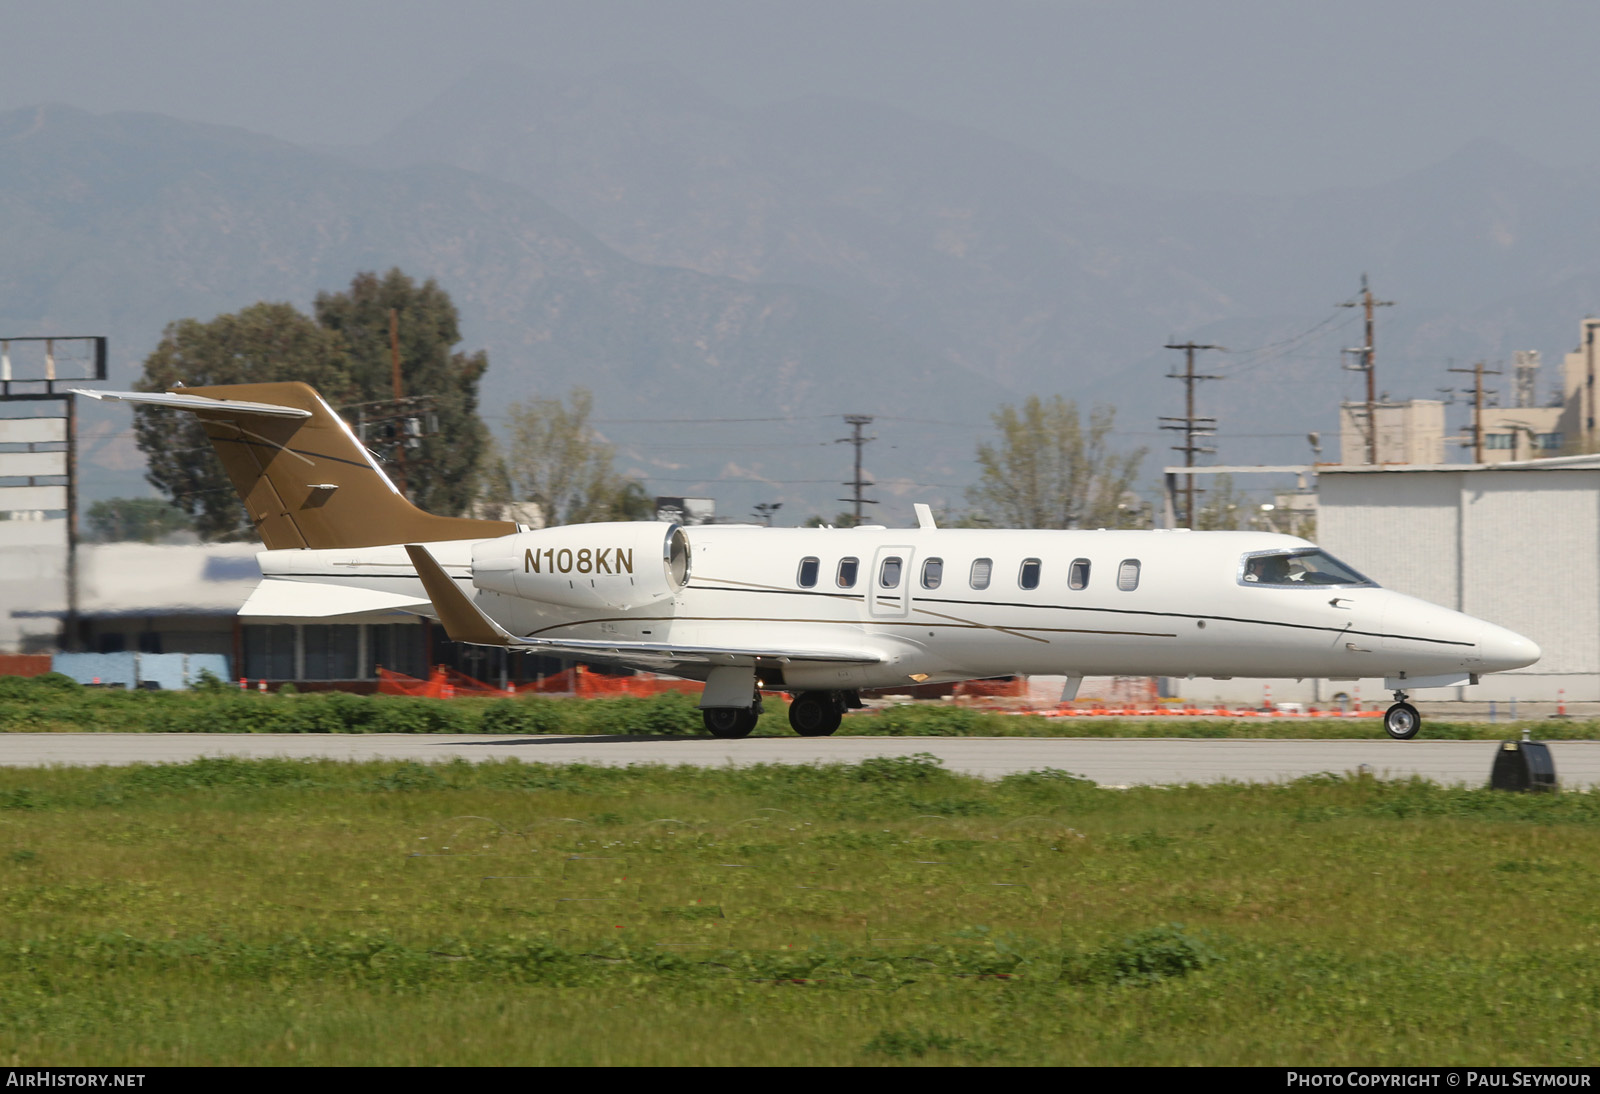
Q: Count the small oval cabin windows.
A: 8